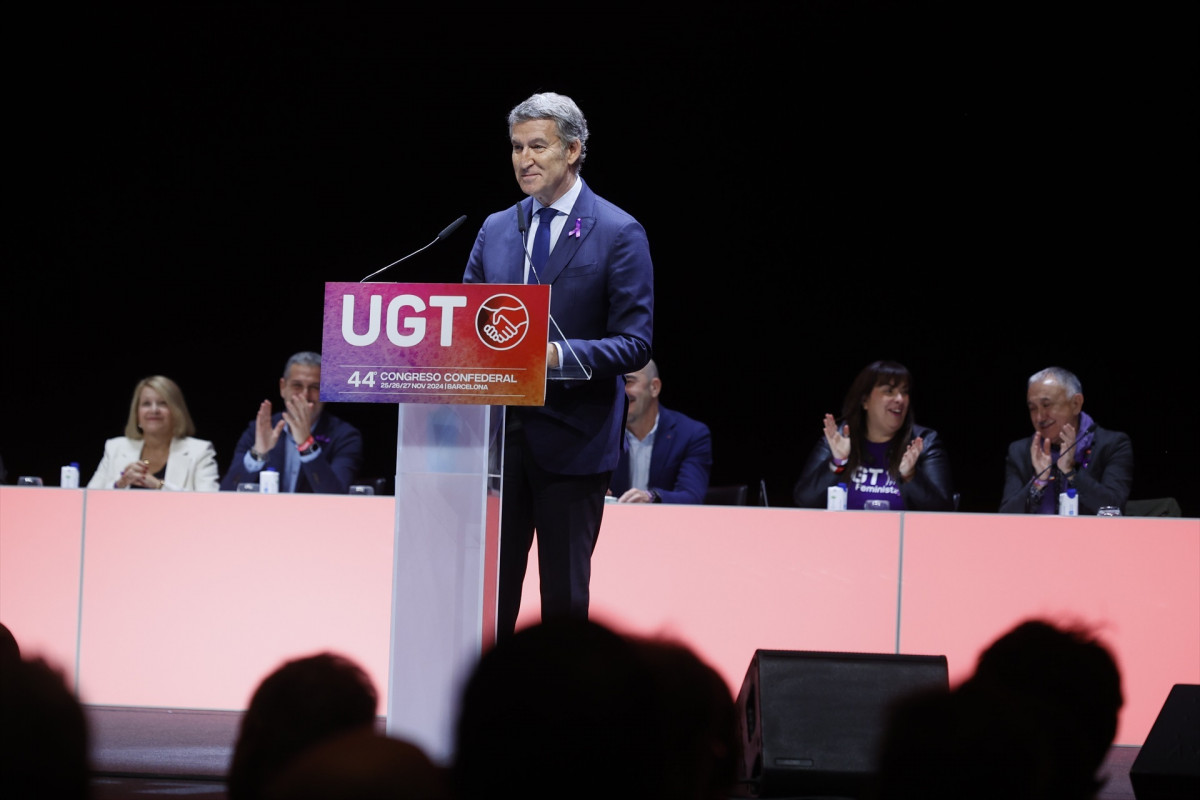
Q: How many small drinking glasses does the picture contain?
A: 5